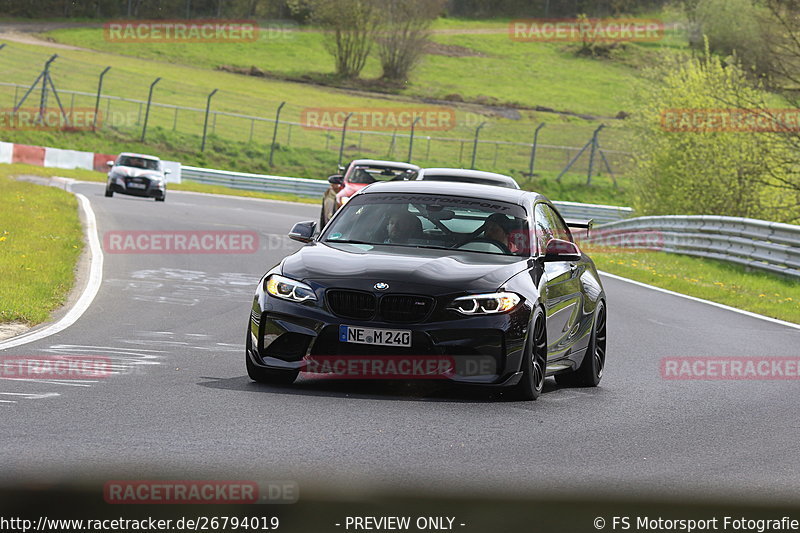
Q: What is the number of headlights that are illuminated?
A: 2